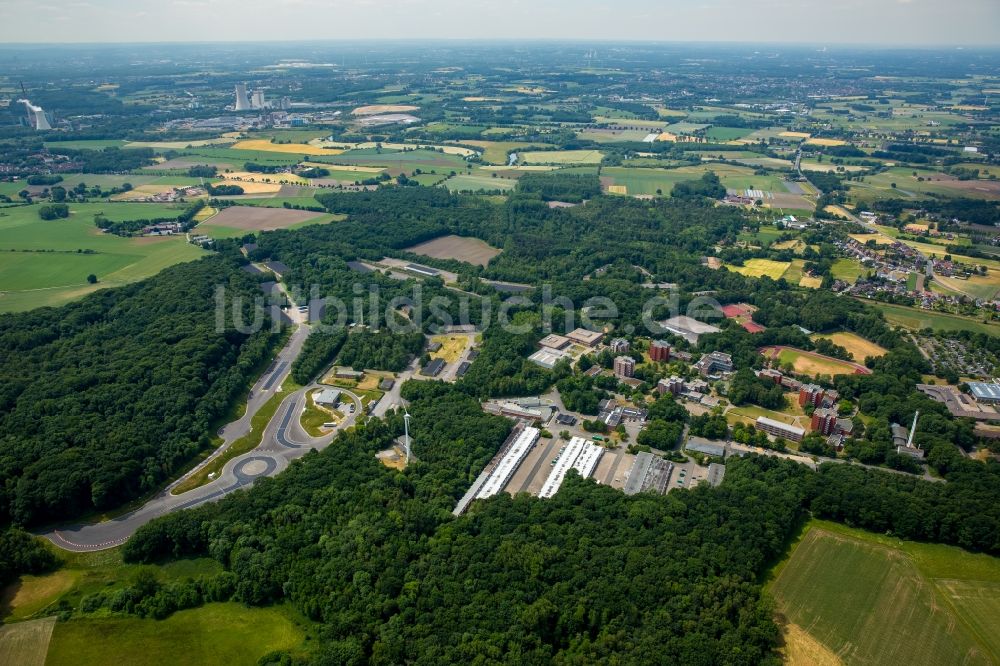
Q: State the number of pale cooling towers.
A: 2